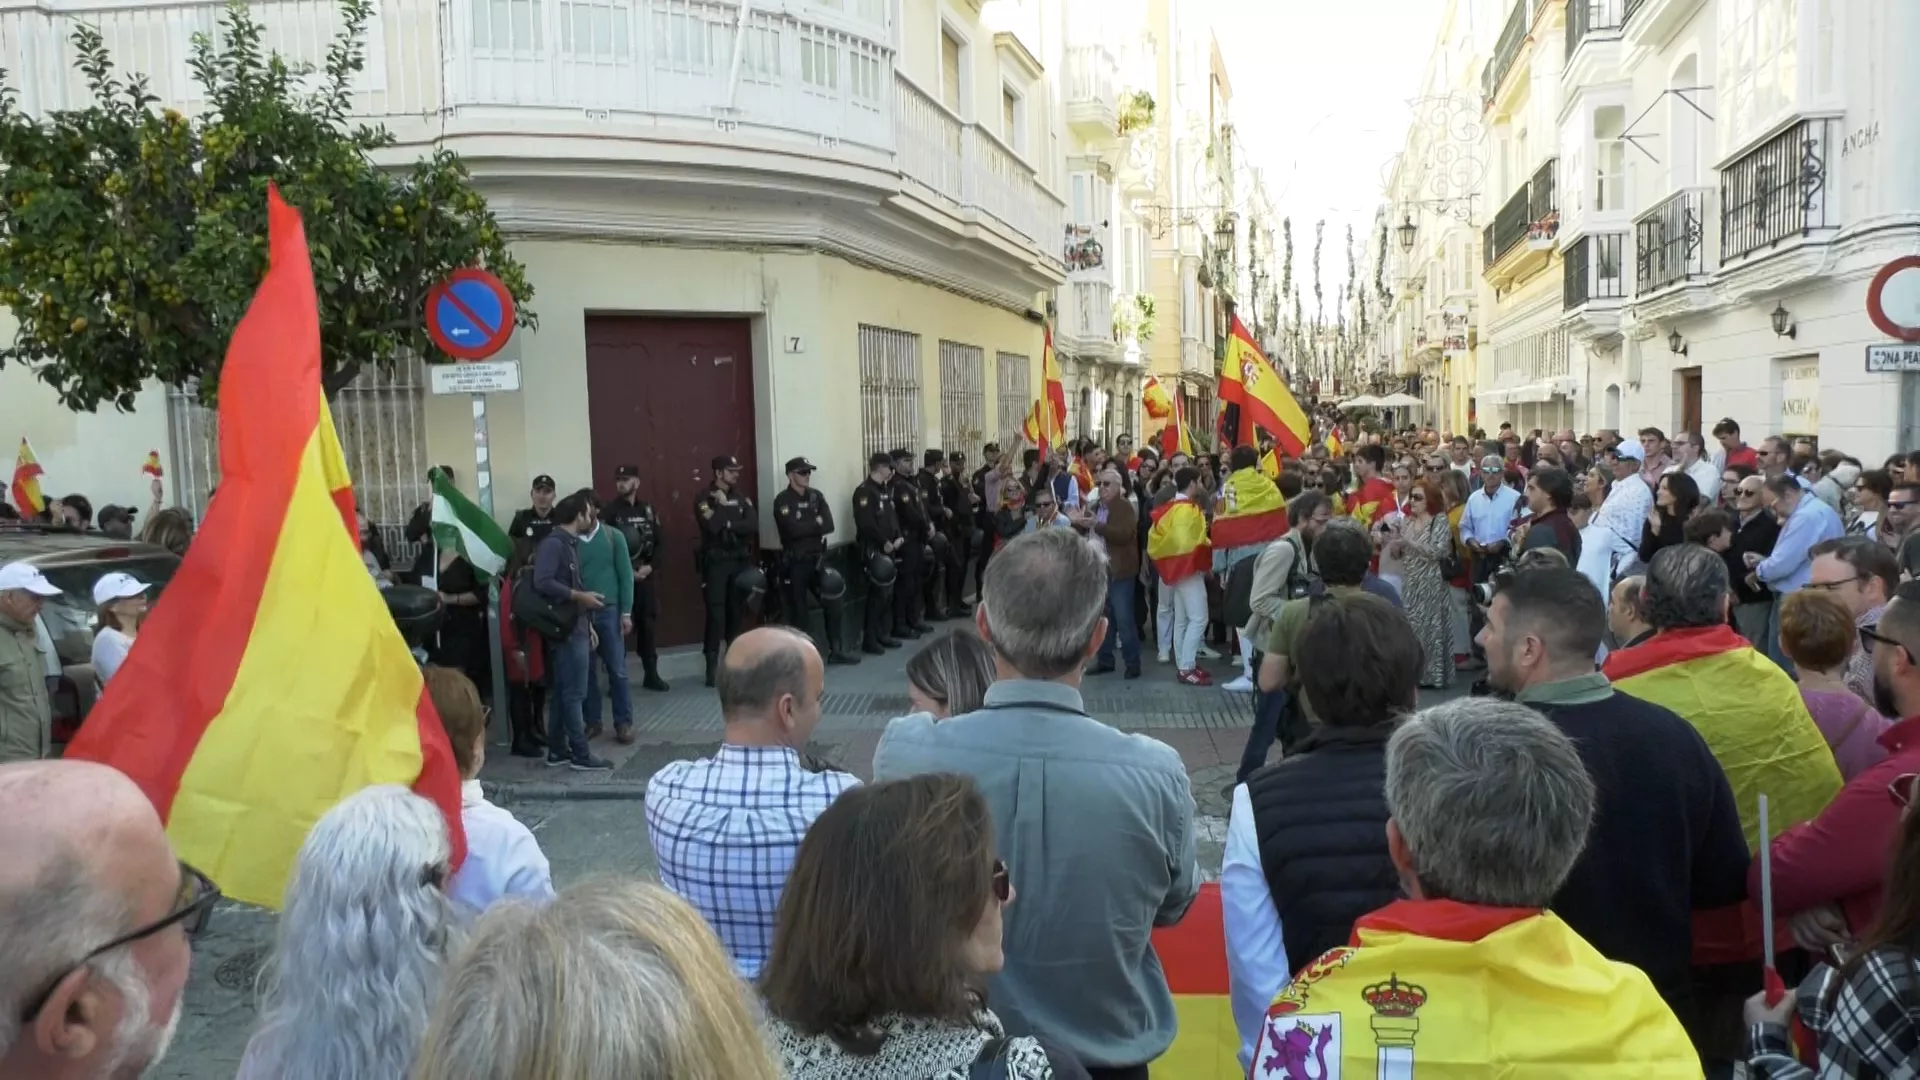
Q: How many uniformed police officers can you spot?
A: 9